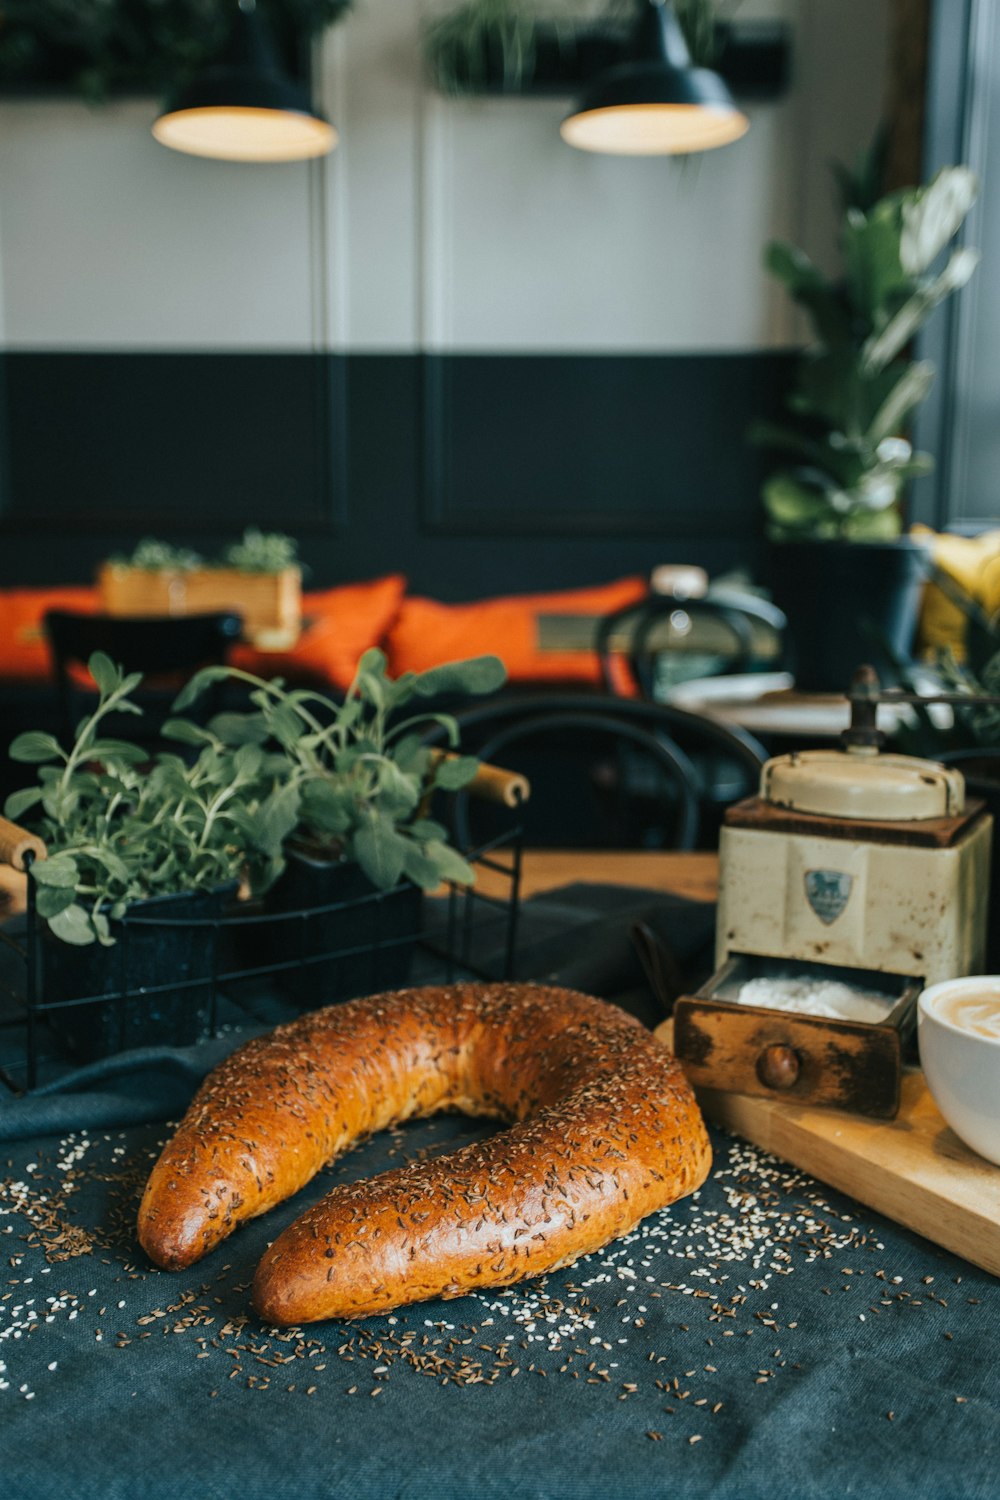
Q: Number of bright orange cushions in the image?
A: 3